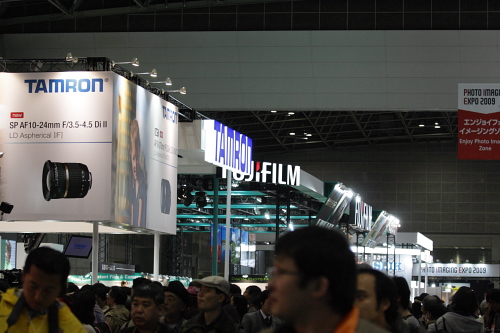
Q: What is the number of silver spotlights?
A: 5